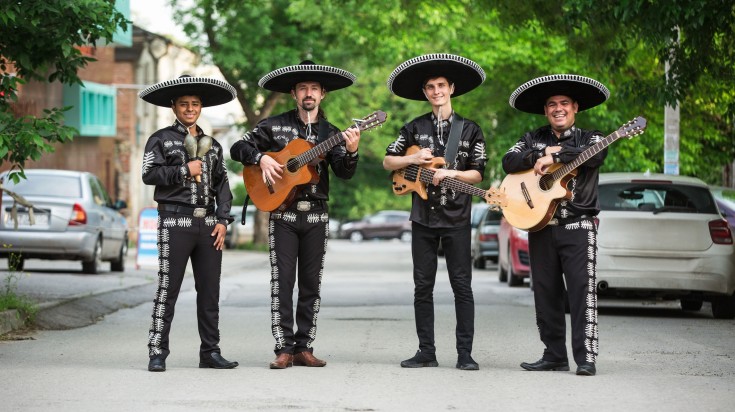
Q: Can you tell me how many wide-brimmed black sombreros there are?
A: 4